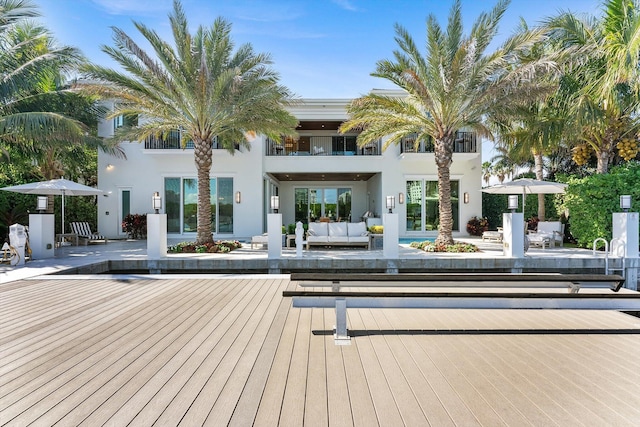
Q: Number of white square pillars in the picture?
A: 6